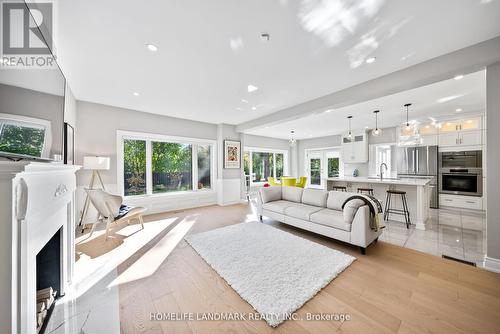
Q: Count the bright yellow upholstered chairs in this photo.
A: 3